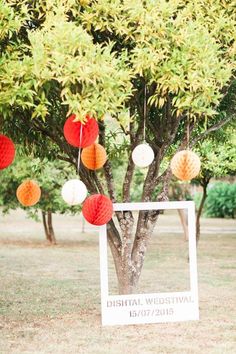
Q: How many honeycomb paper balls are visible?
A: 8